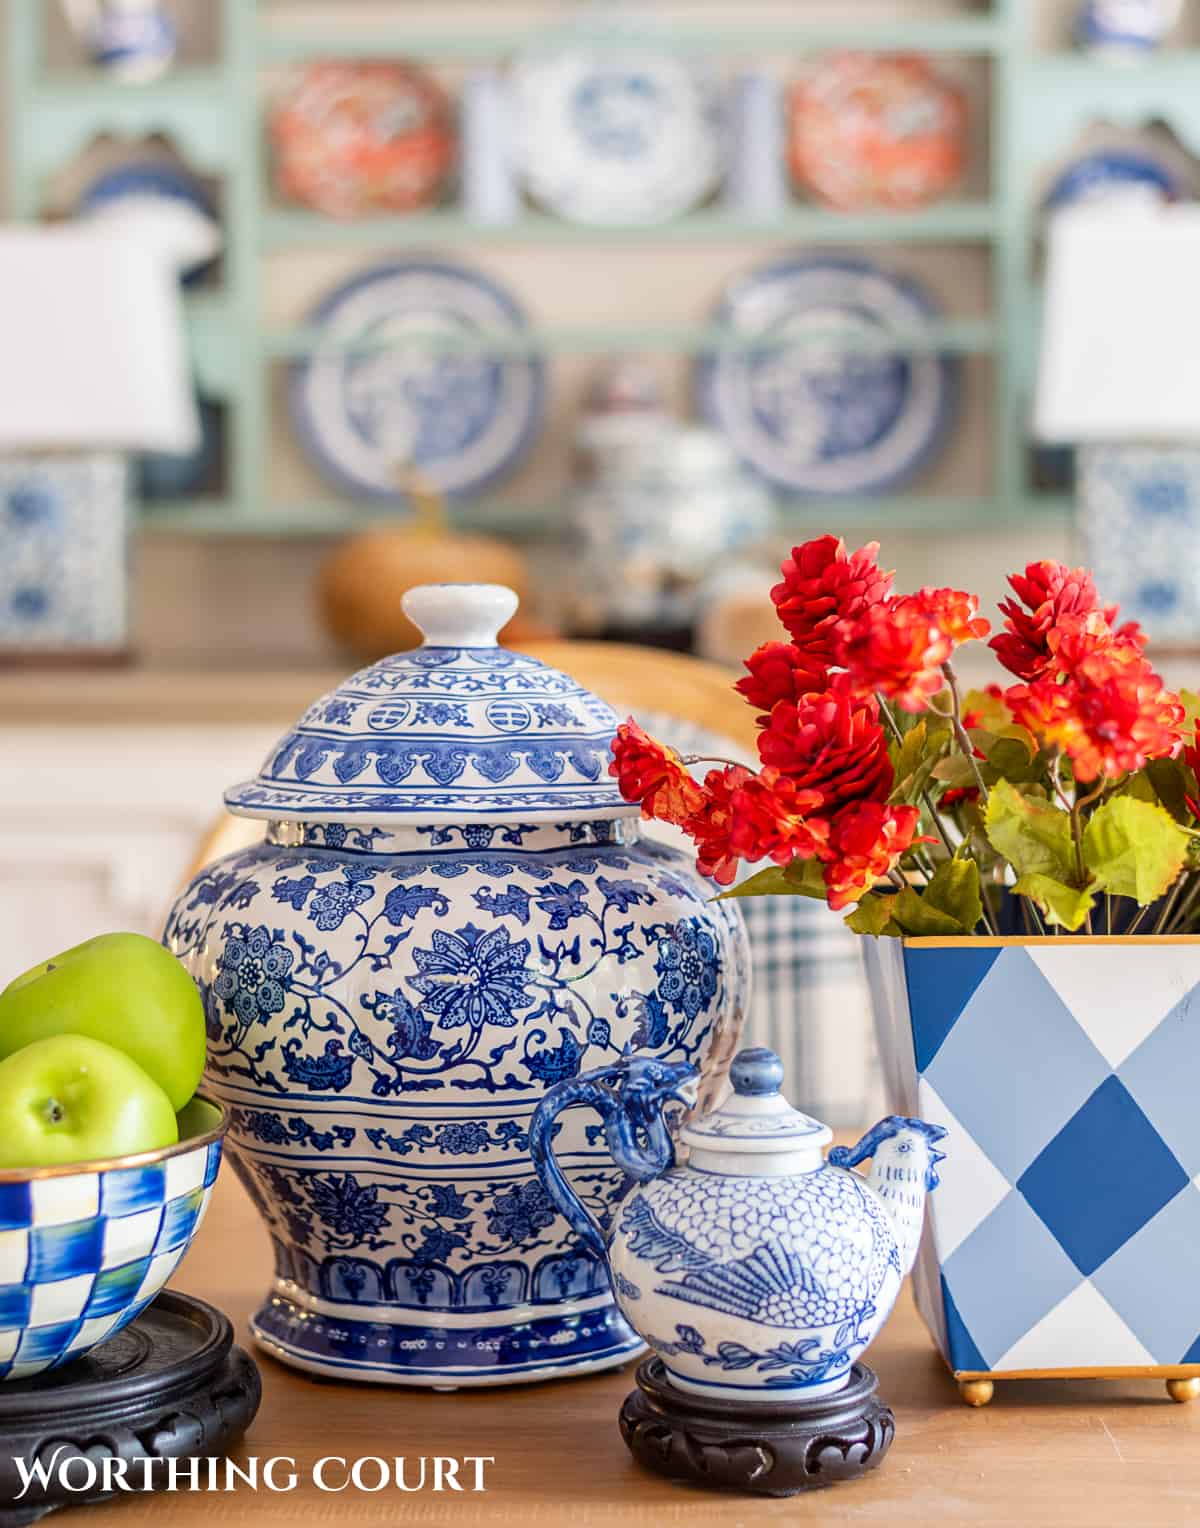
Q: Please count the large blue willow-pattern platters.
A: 2